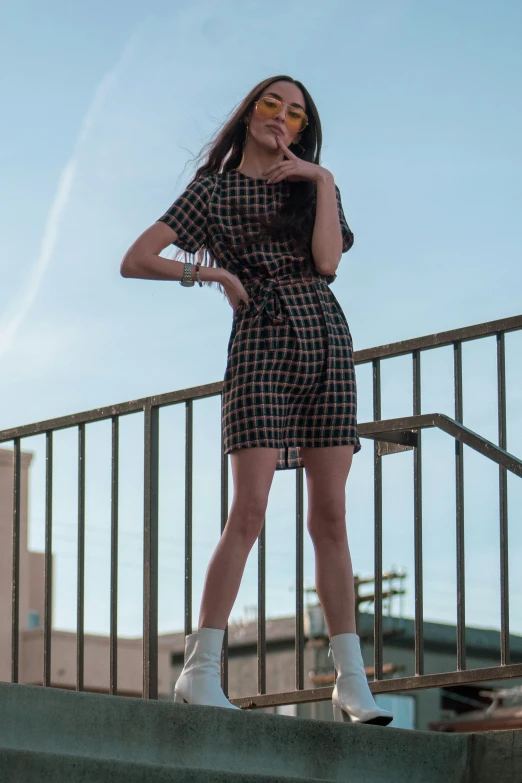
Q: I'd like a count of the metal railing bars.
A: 13